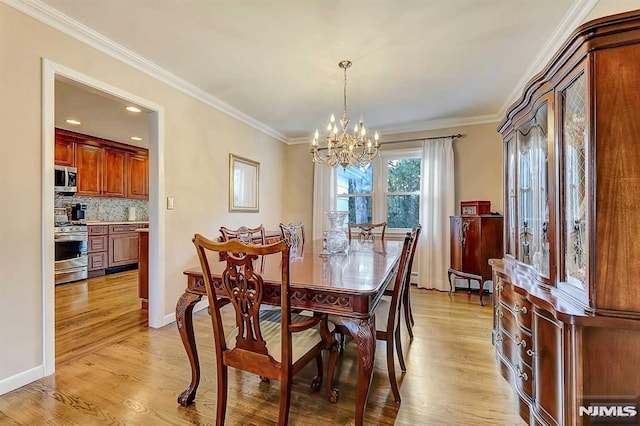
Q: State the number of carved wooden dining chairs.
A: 6